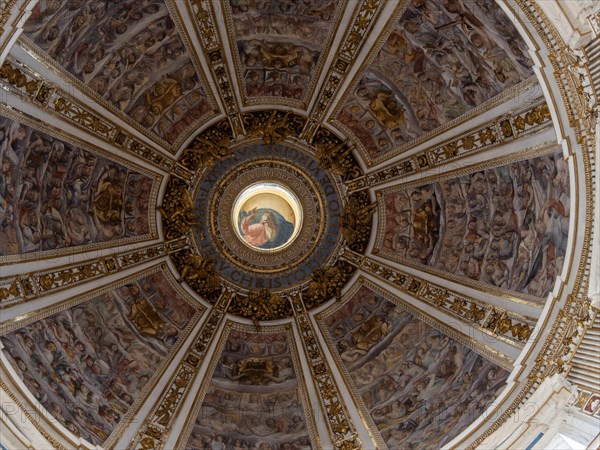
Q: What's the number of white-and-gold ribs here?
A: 8